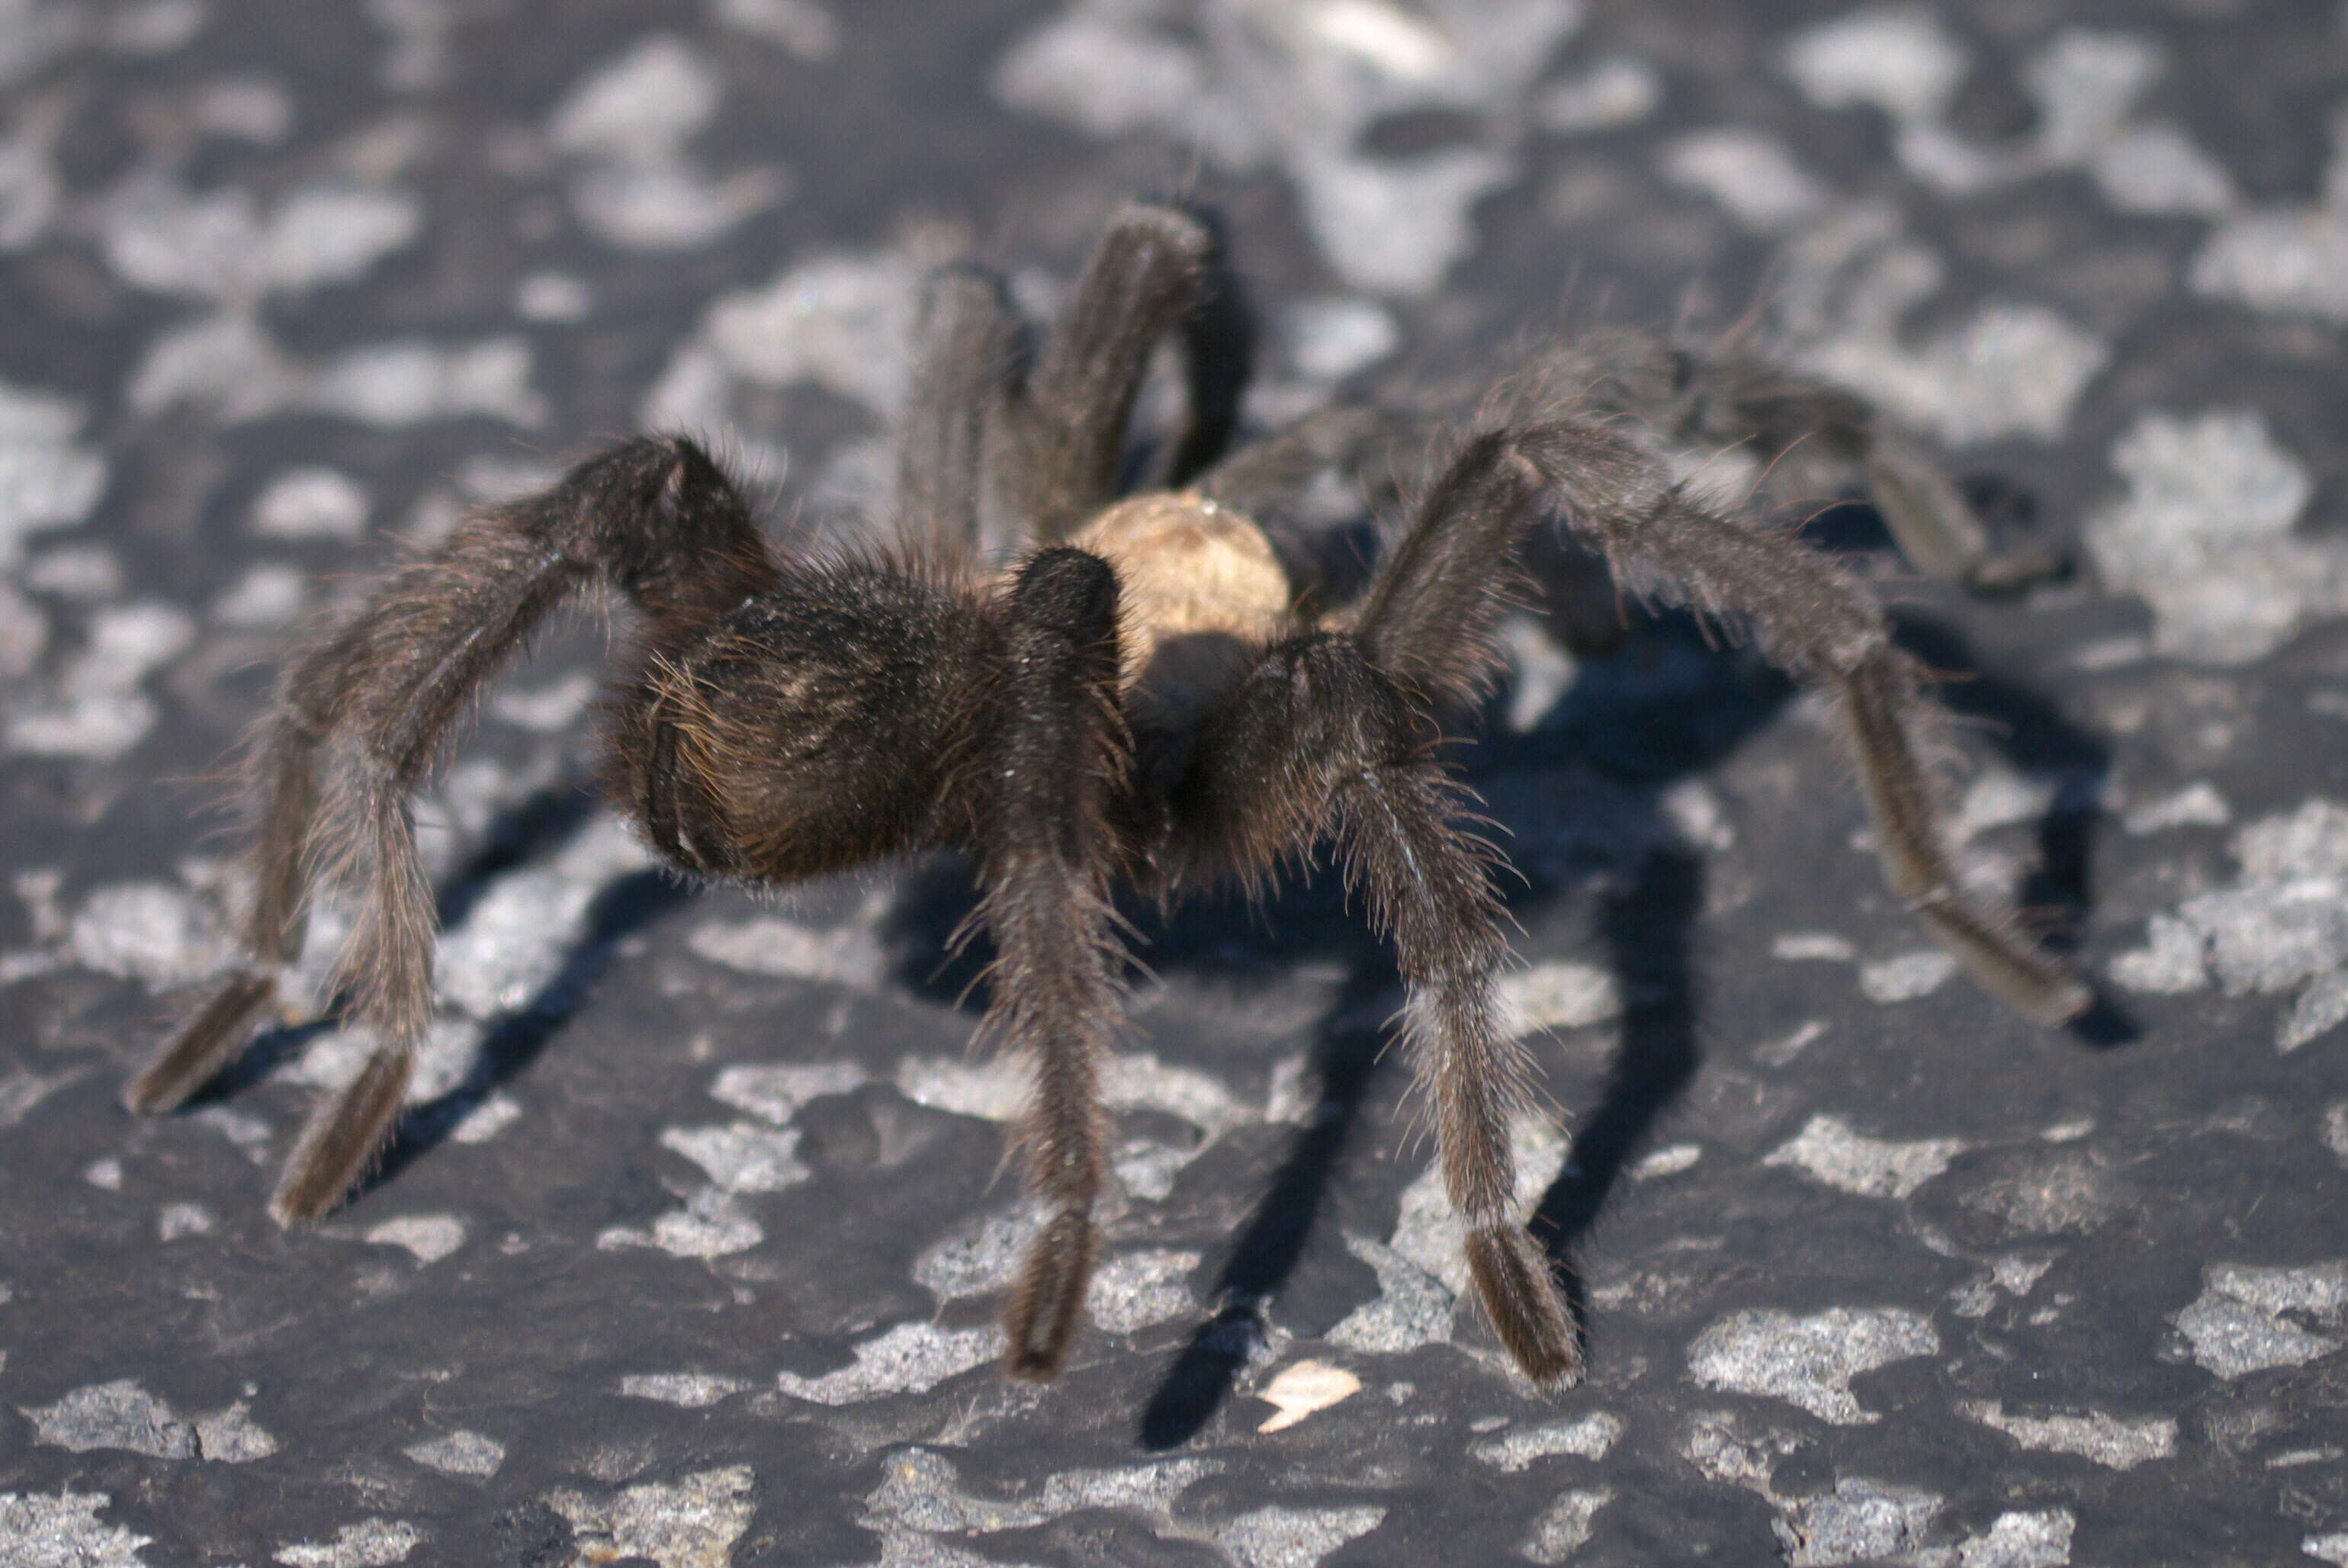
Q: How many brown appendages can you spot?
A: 8